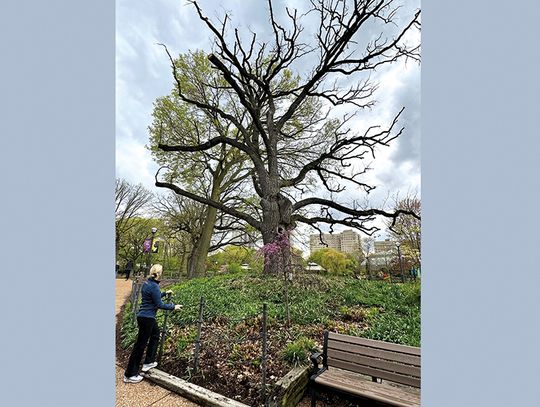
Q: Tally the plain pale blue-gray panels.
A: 2